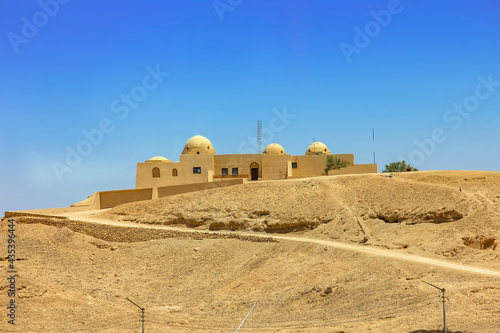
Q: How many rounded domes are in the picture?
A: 4